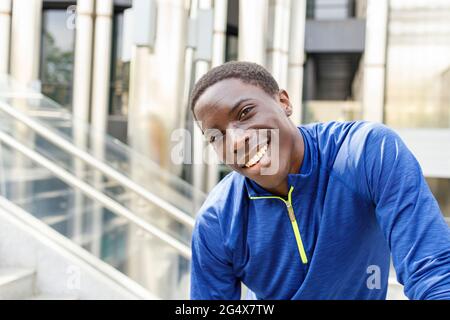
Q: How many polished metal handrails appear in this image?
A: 2